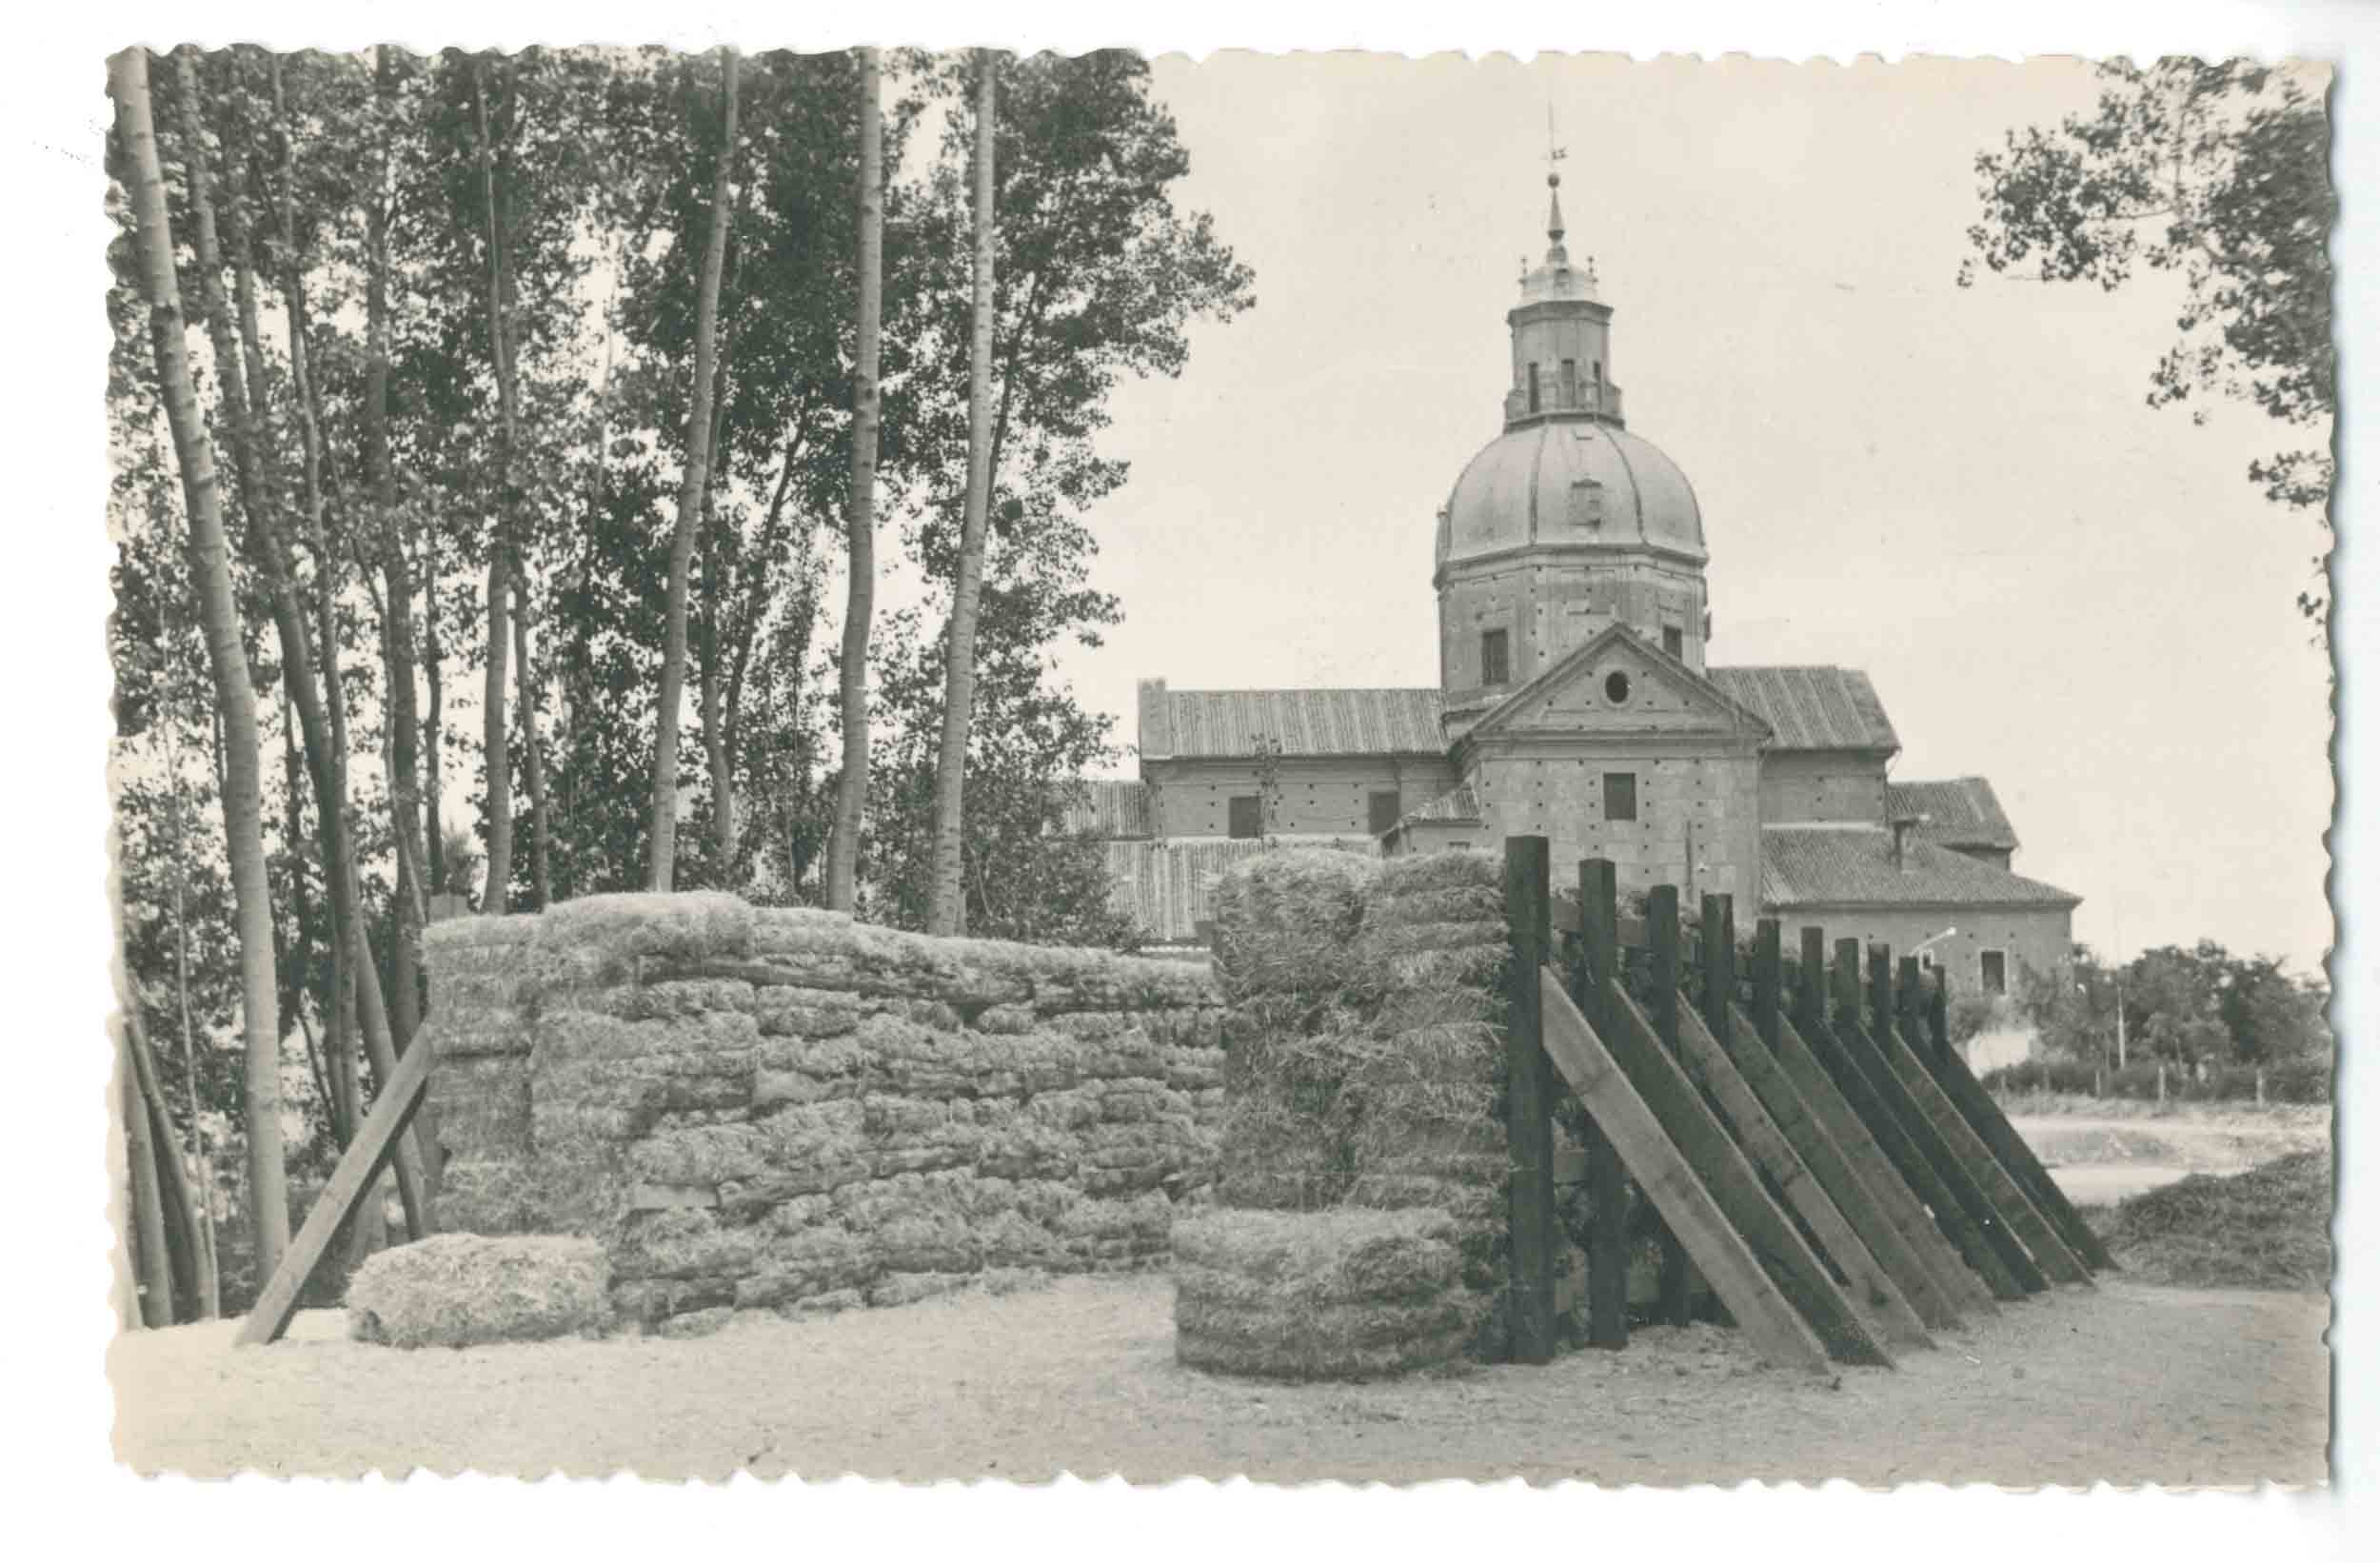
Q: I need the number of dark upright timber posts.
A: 10